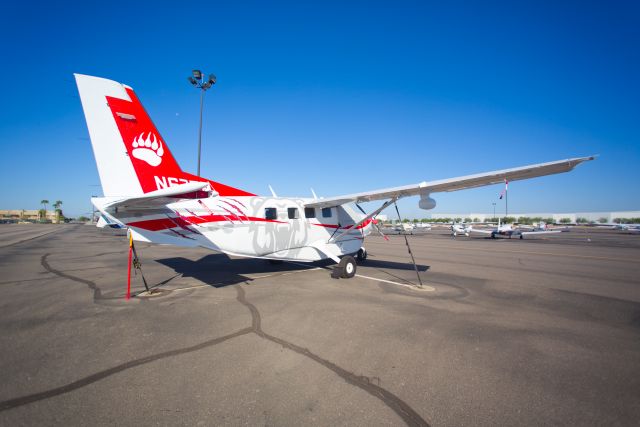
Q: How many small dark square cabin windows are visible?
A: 4